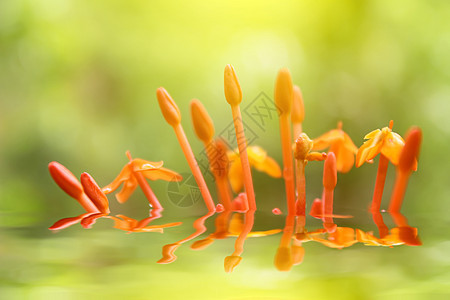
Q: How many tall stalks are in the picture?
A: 5